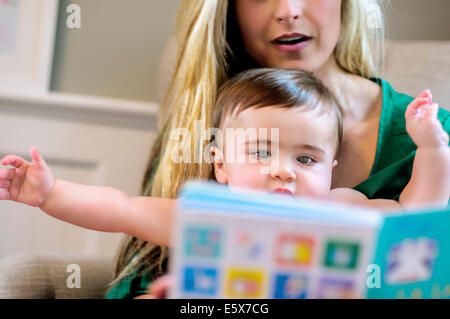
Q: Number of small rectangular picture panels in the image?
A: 8